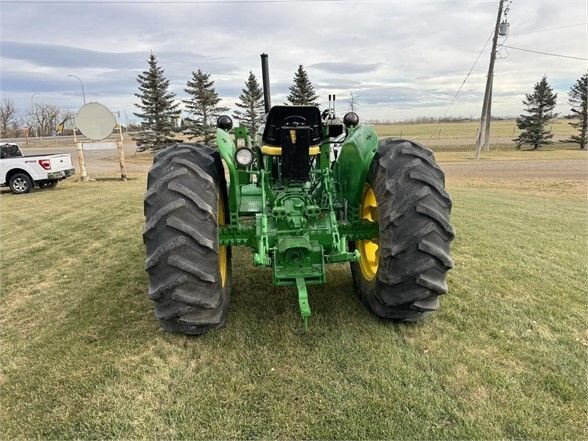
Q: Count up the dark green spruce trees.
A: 6